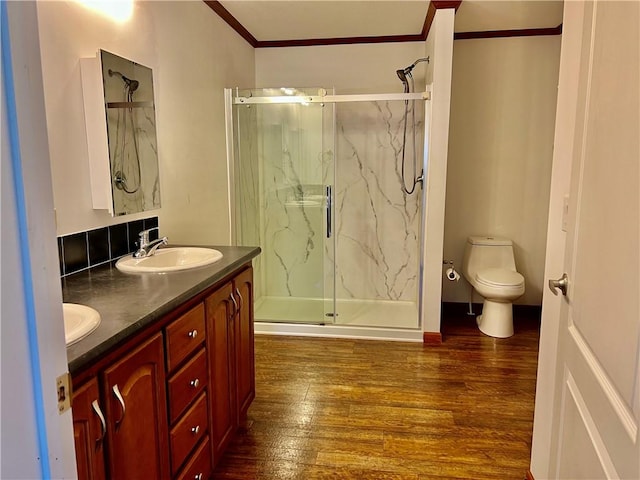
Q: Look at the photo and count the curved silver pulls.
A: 4